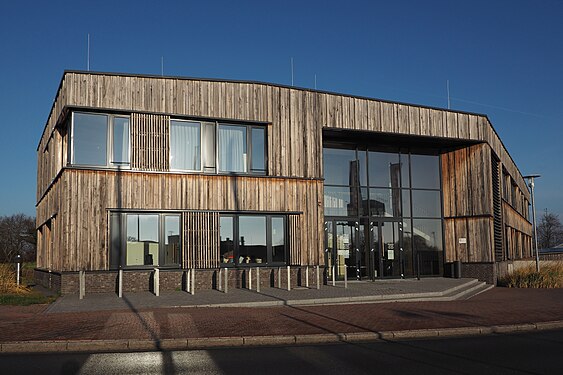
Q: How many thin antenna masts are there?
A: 5